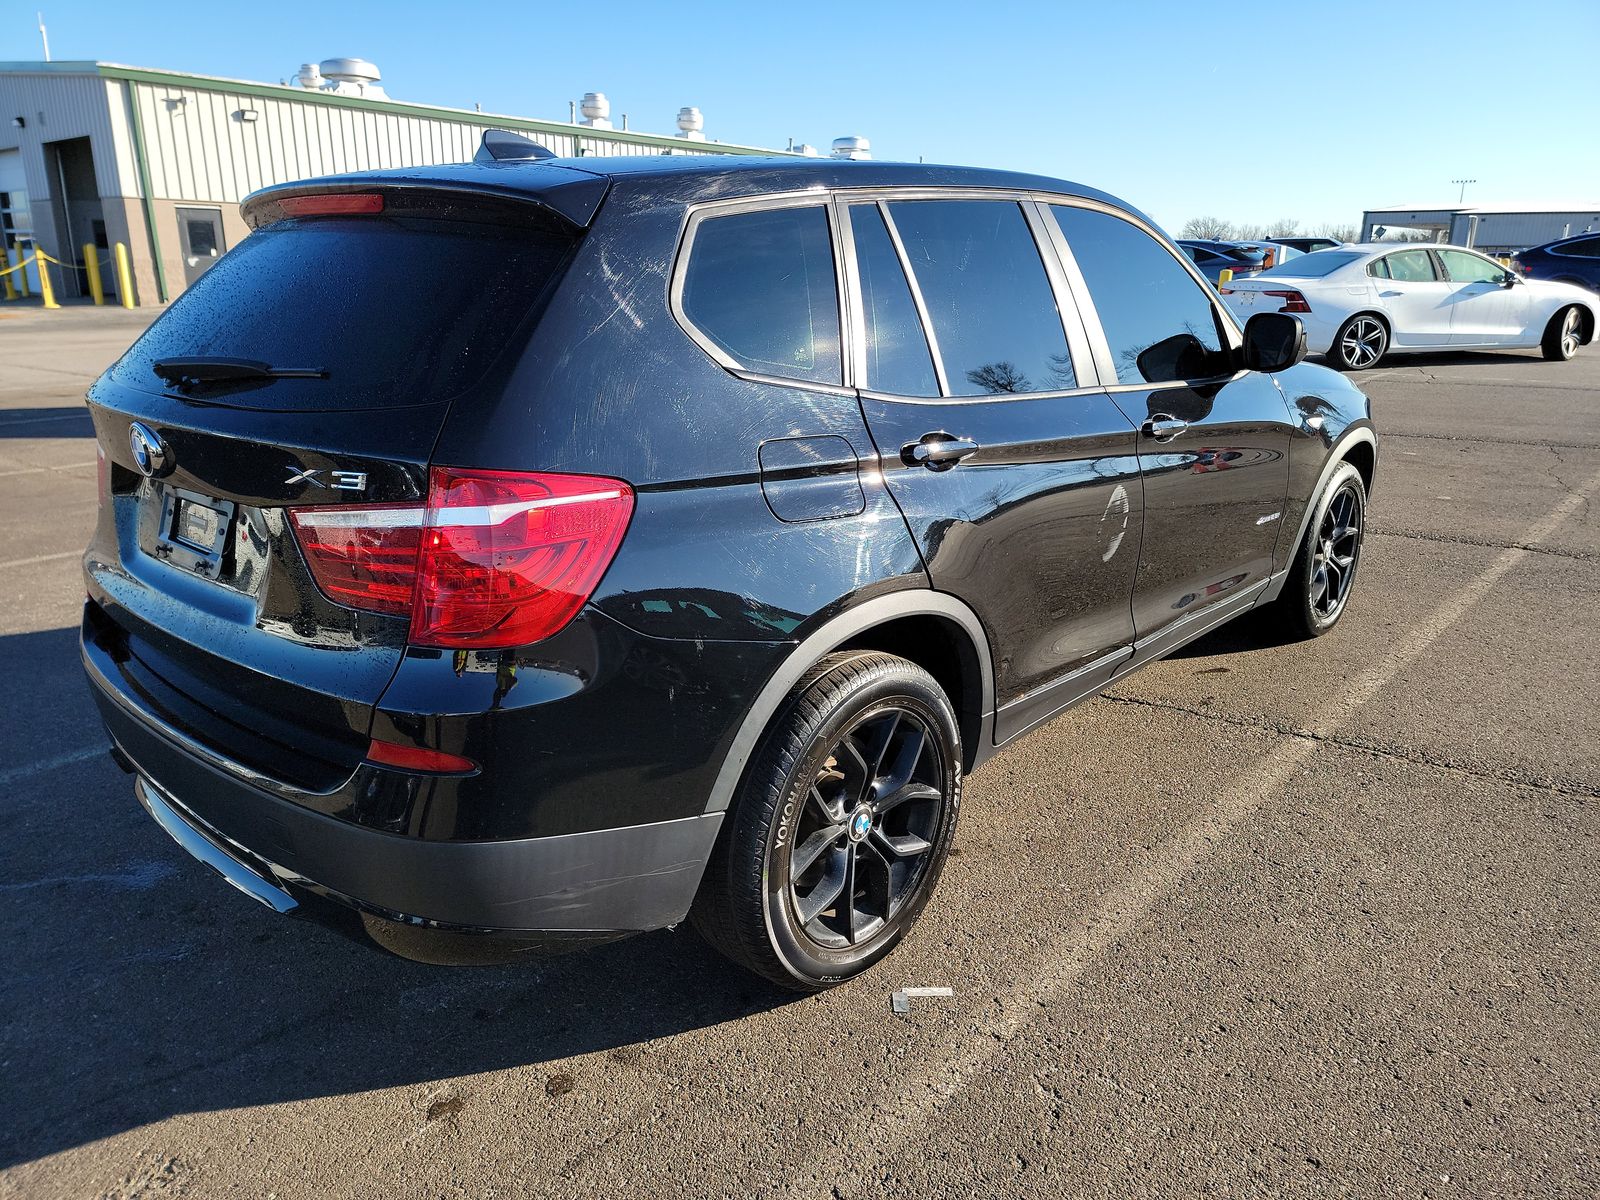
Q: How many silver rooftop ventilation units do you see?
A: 5